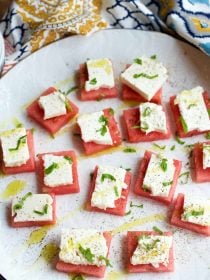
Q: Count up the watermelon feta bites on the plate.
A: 15